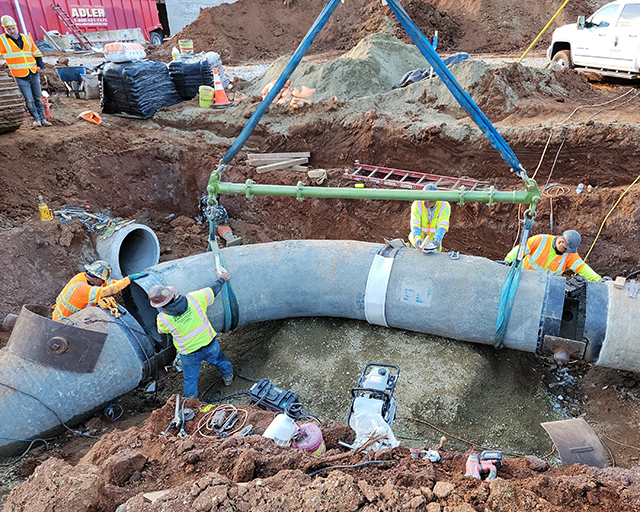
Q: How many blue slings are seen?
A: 4